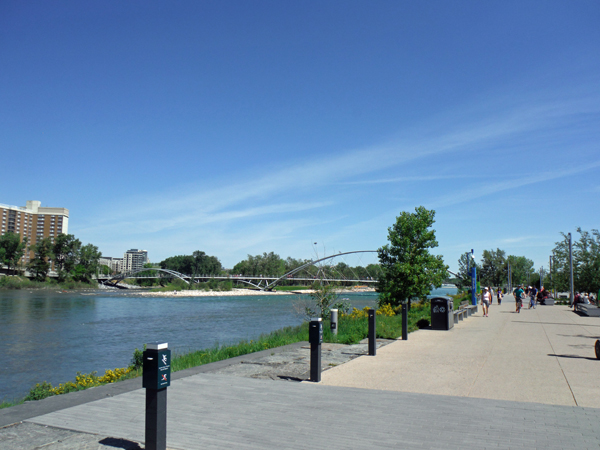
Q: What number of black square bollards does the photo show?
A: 4